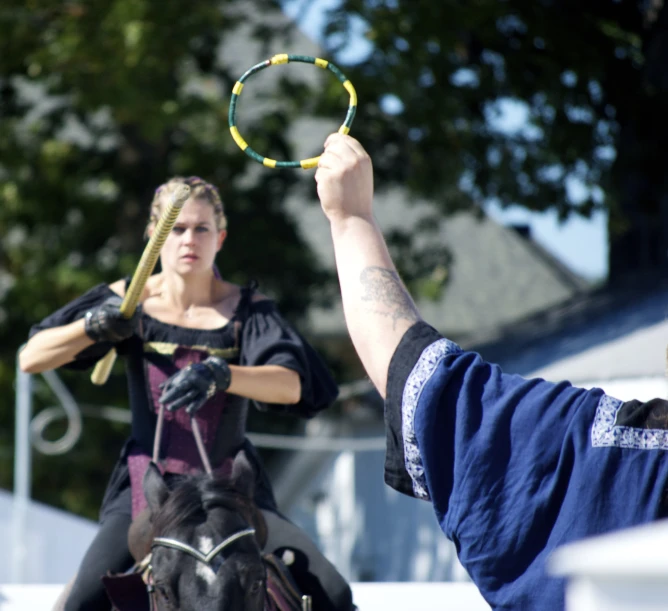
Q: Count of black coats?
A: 1